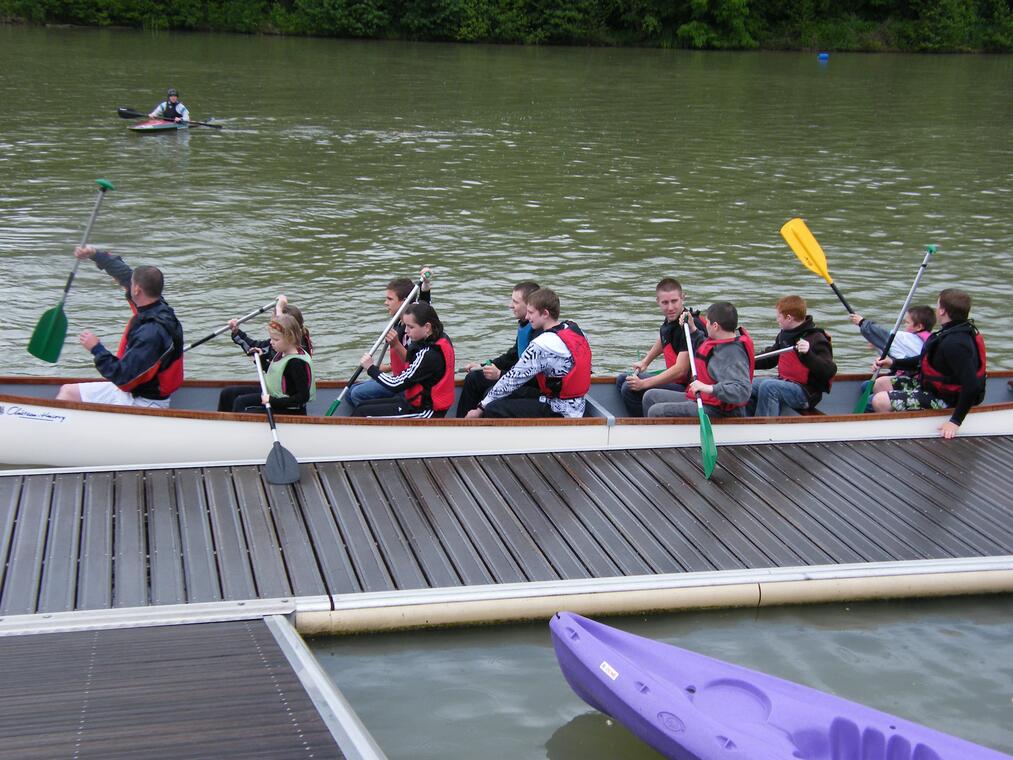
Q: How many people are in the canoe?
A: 12